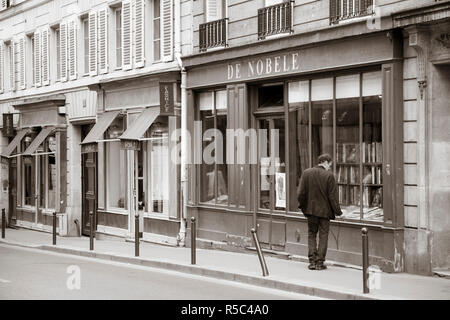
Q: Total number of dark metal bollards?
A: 7